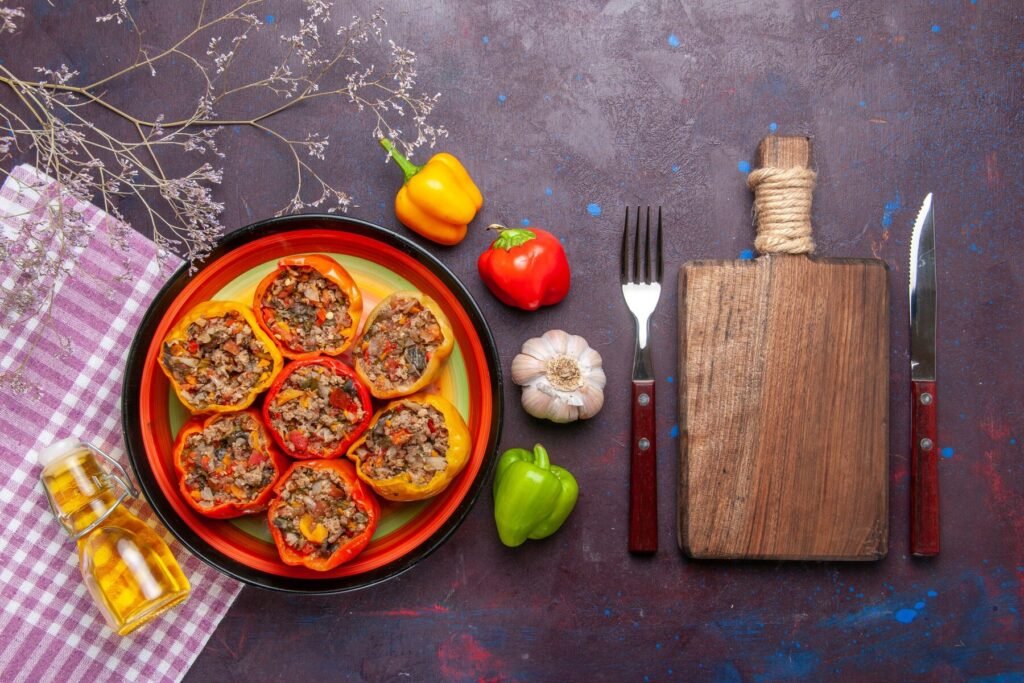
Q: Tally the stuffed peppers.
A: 7